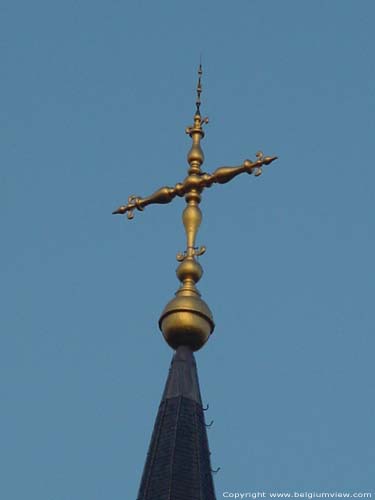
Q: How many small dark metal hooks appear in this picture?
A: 3